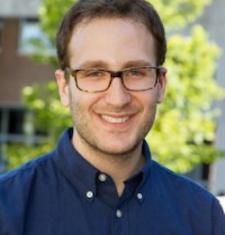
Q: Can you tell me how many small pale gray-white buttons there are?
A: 4